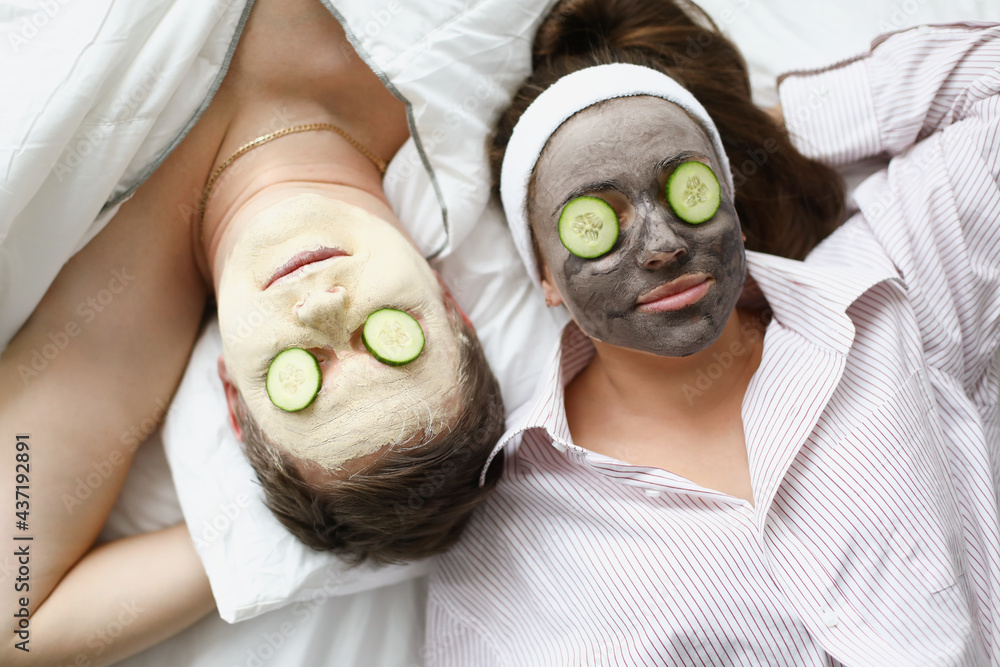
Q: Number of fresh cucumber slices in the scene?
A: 4